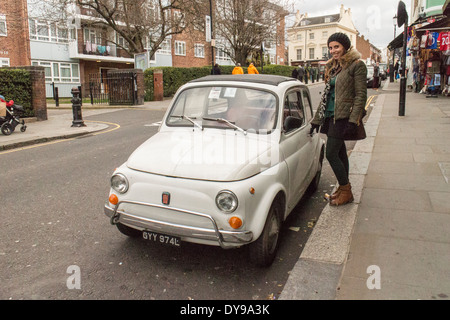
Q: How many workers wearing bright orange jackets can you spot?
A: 2